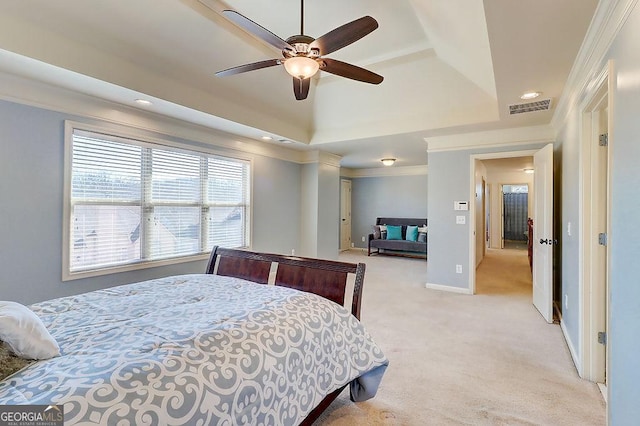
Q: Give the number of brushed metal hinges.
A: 3